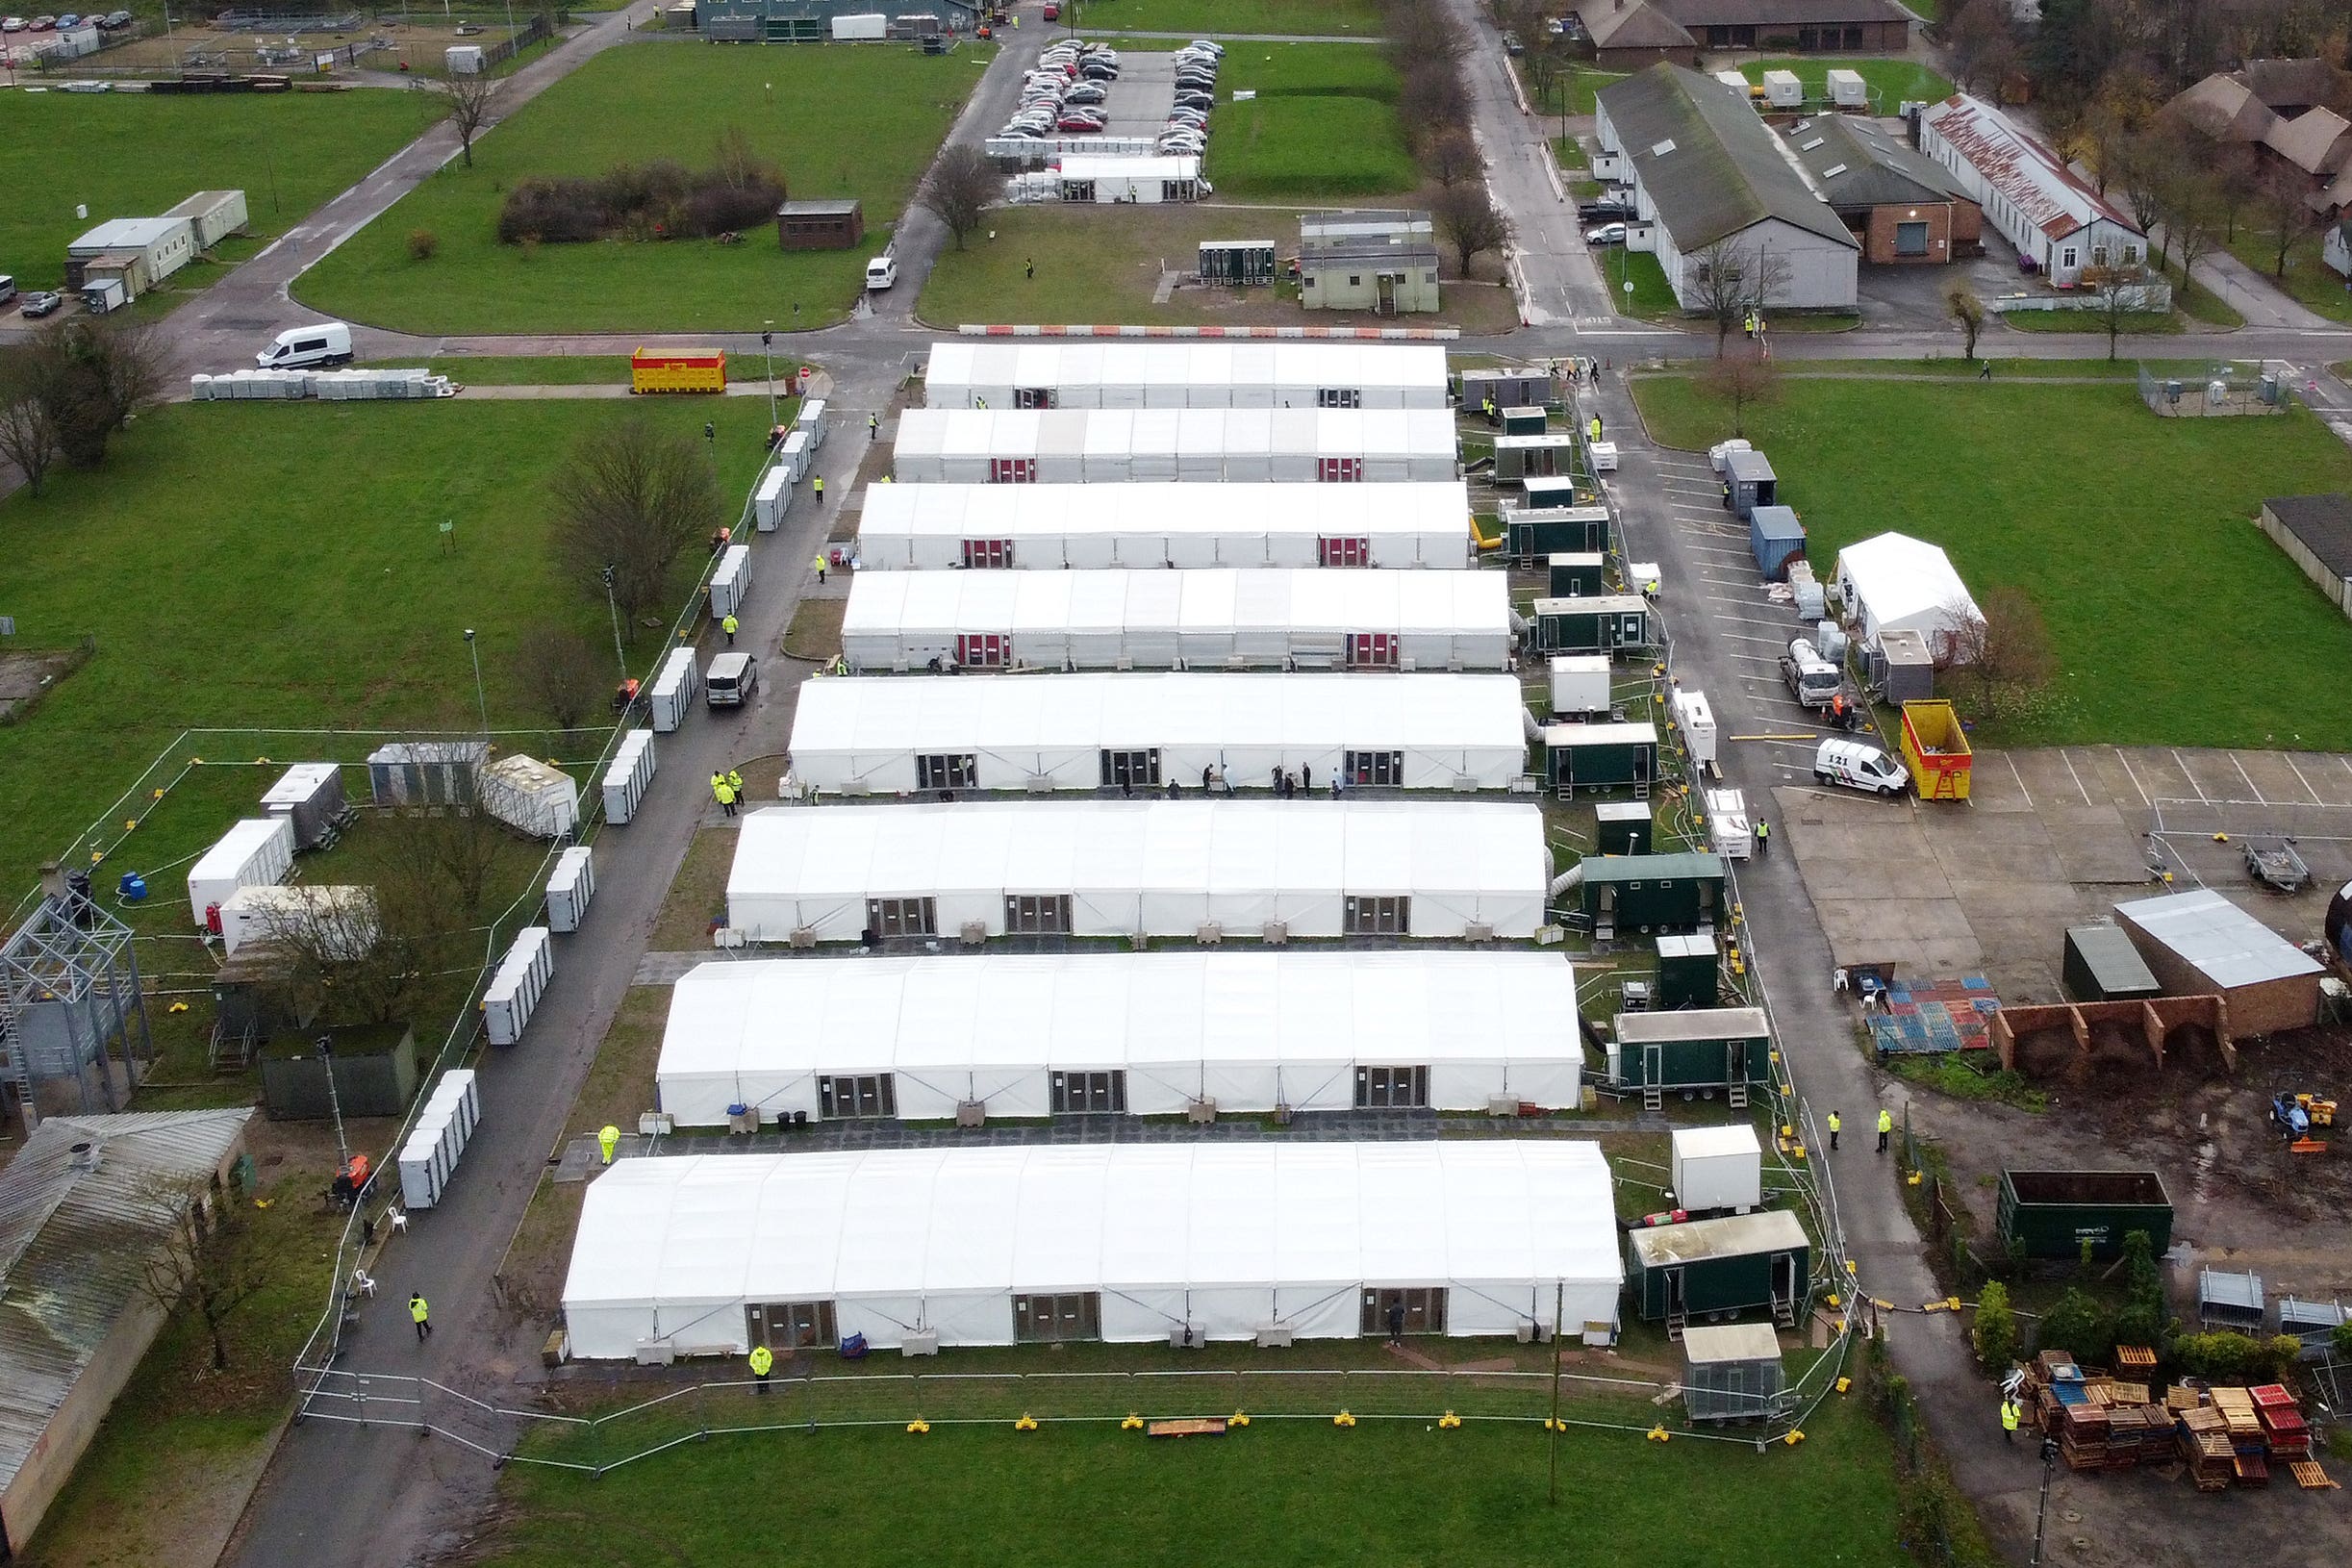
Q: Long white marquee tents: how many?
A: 8